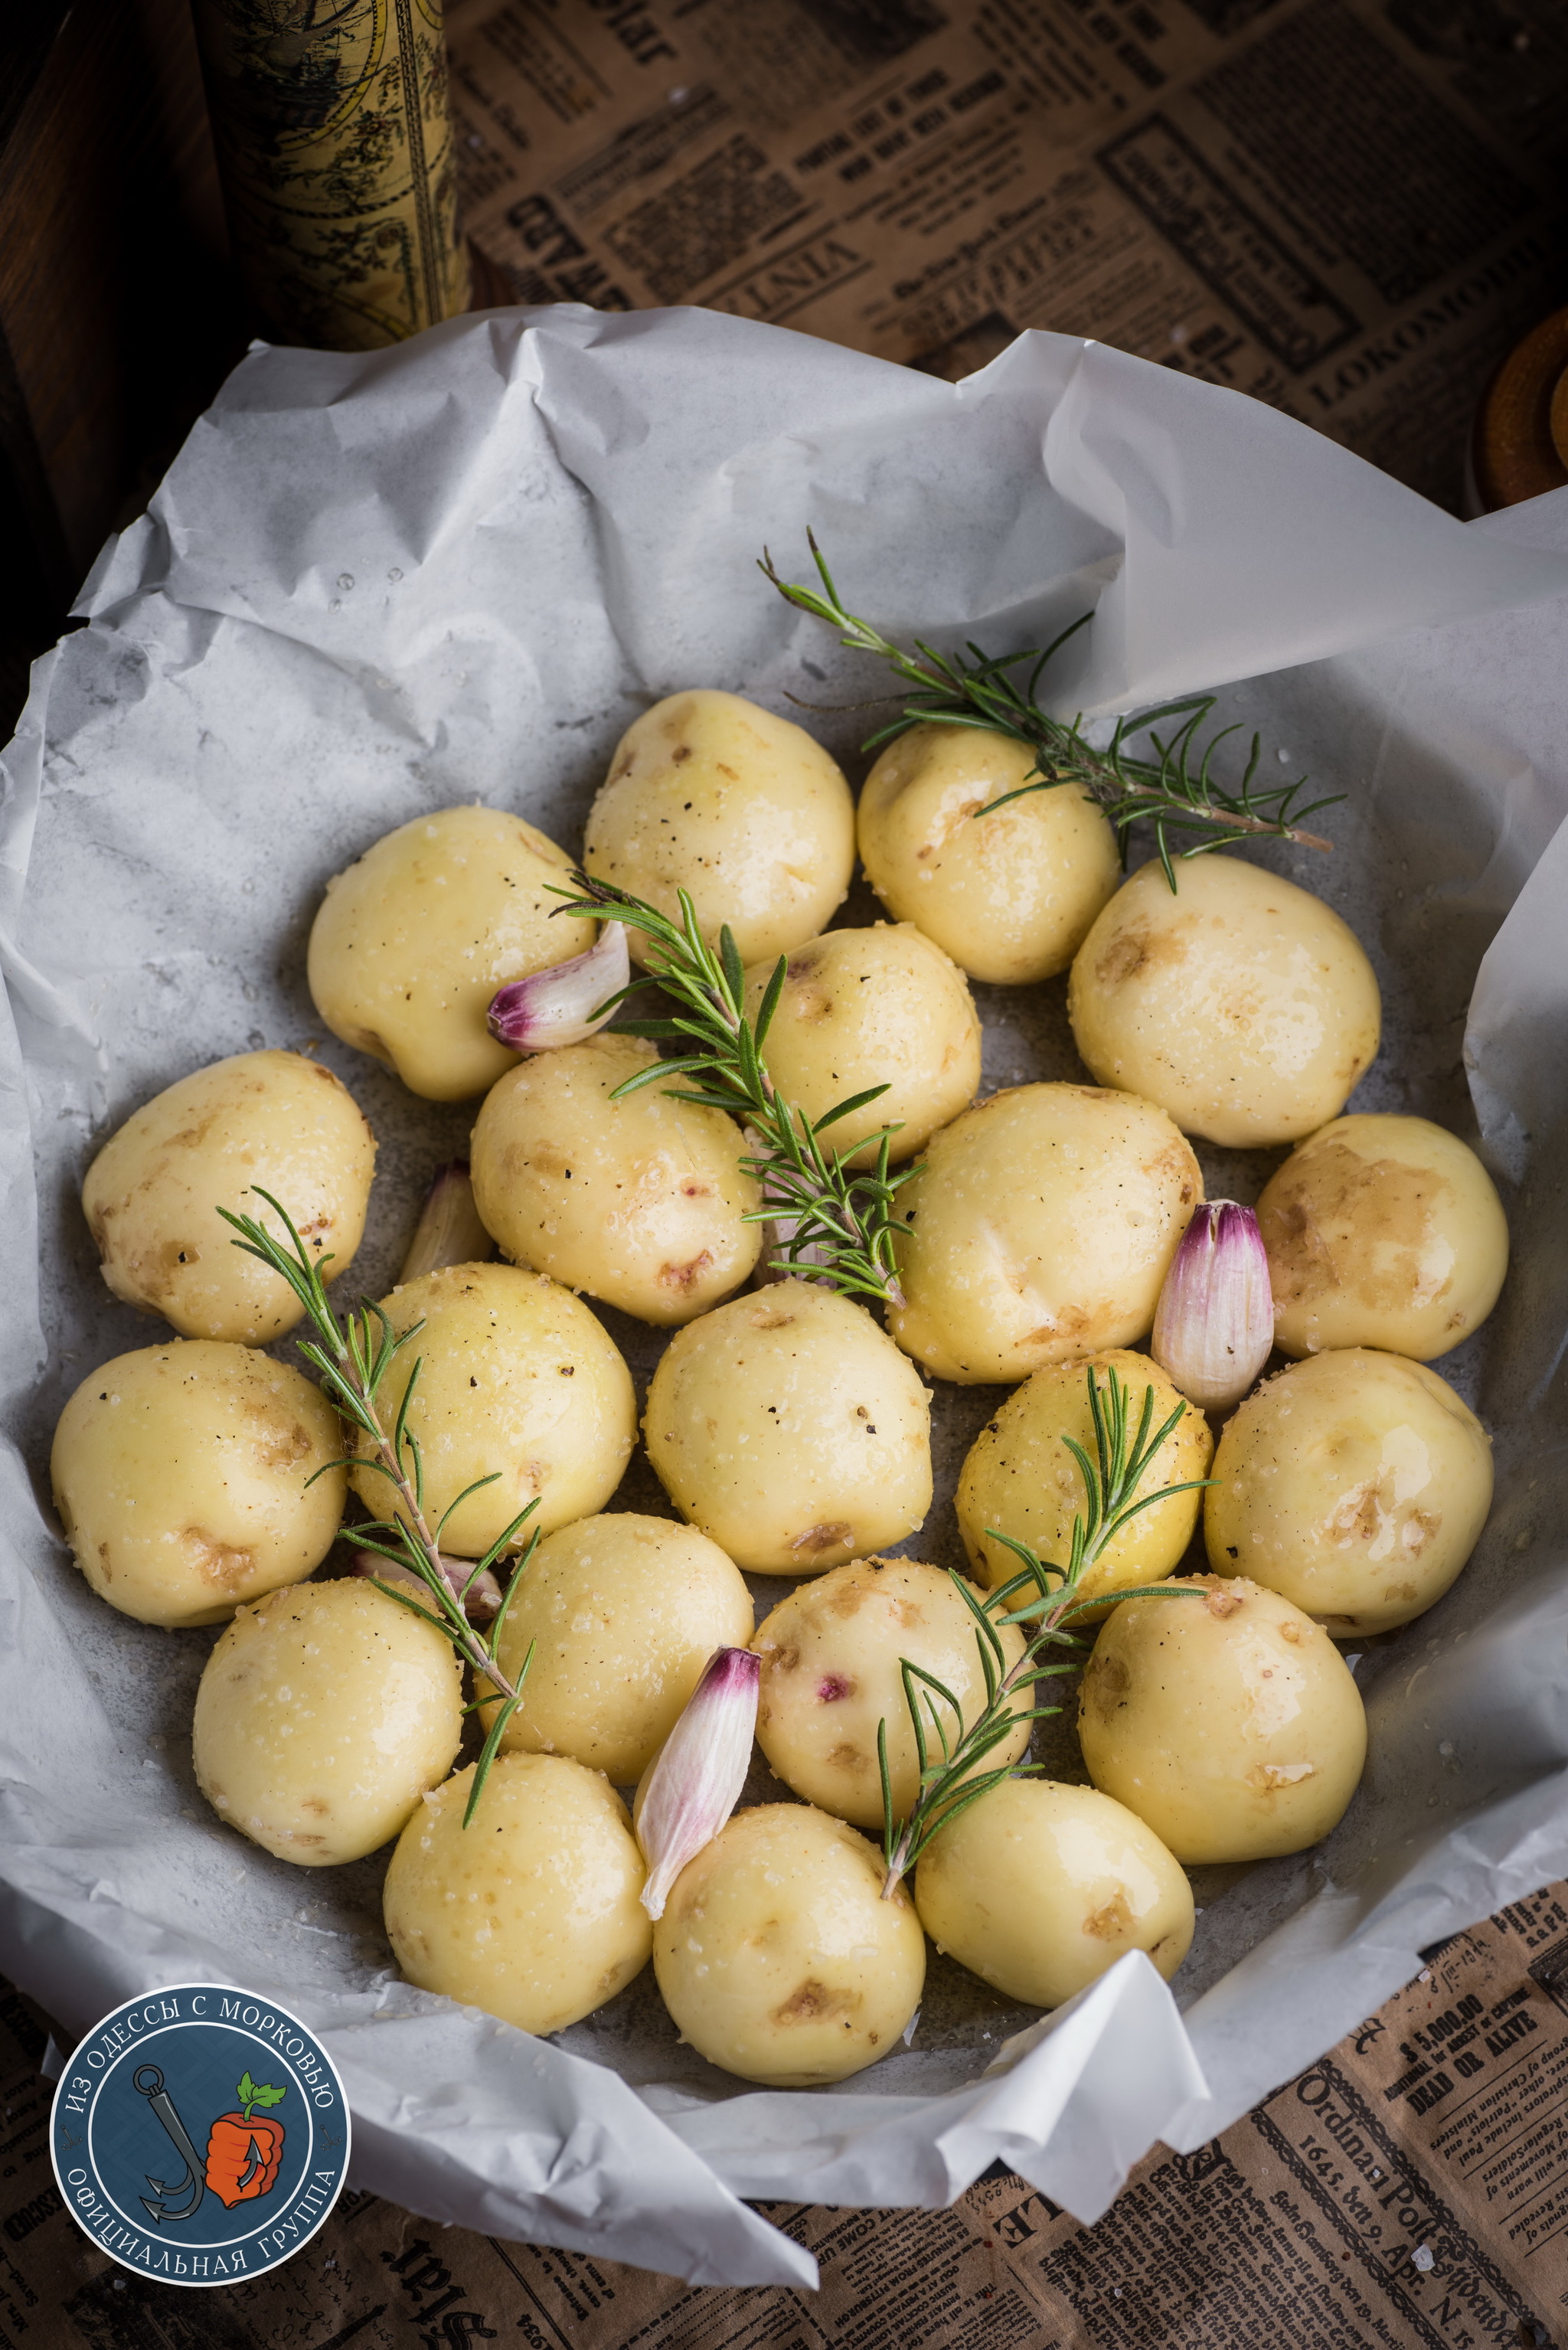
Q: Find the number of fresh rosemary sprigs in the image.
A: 4